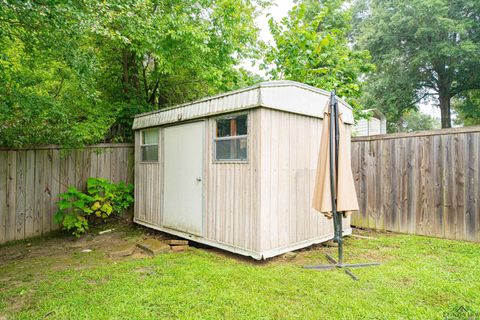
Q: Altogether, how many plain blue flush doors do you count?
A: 0